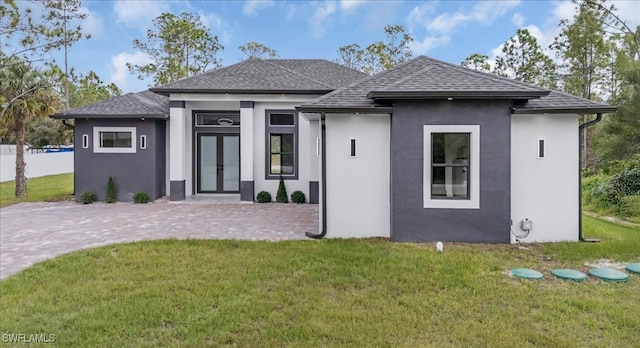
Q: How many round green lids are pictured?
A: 4